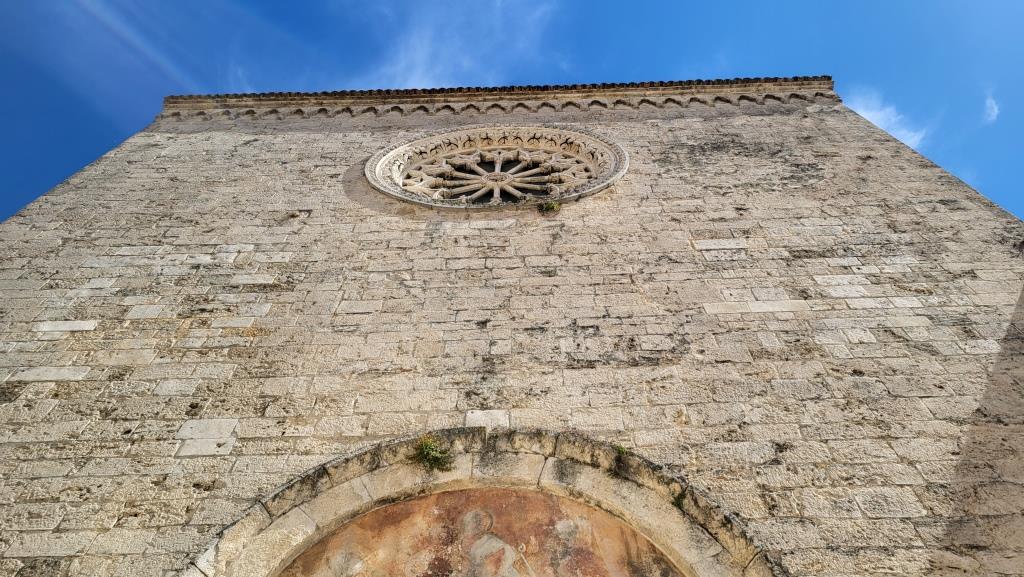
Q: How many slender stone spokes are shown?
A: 12